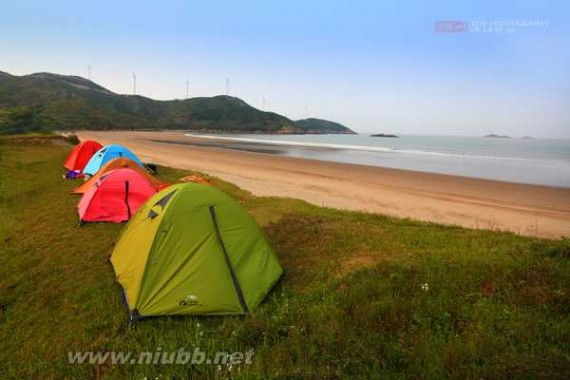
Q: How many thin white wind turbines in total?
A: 6